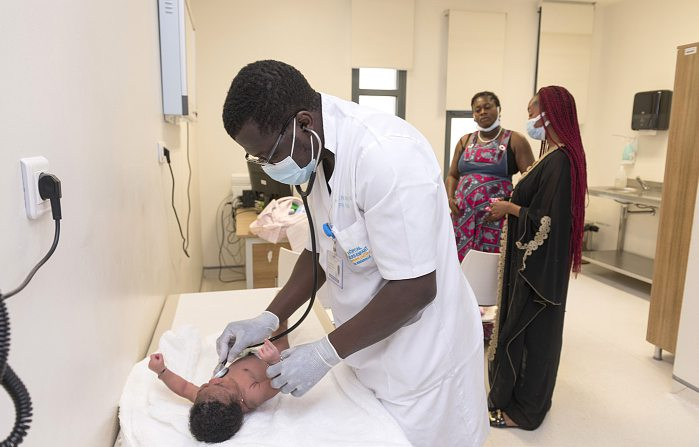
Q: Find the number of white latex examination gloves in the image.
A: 2